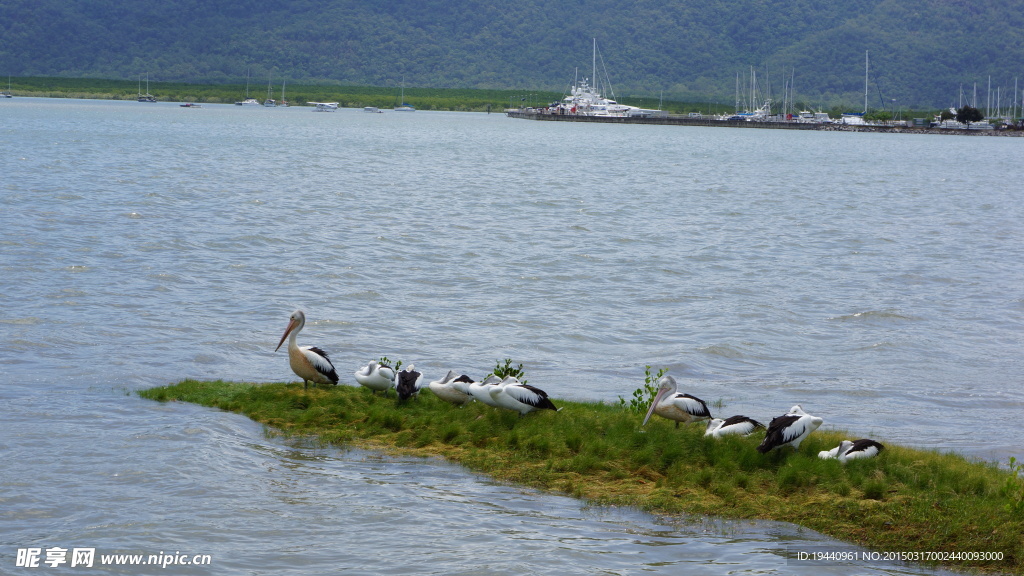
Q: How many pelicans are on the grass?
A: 10